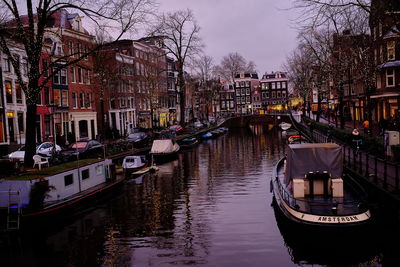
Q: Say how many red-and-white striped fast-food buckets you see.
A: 0